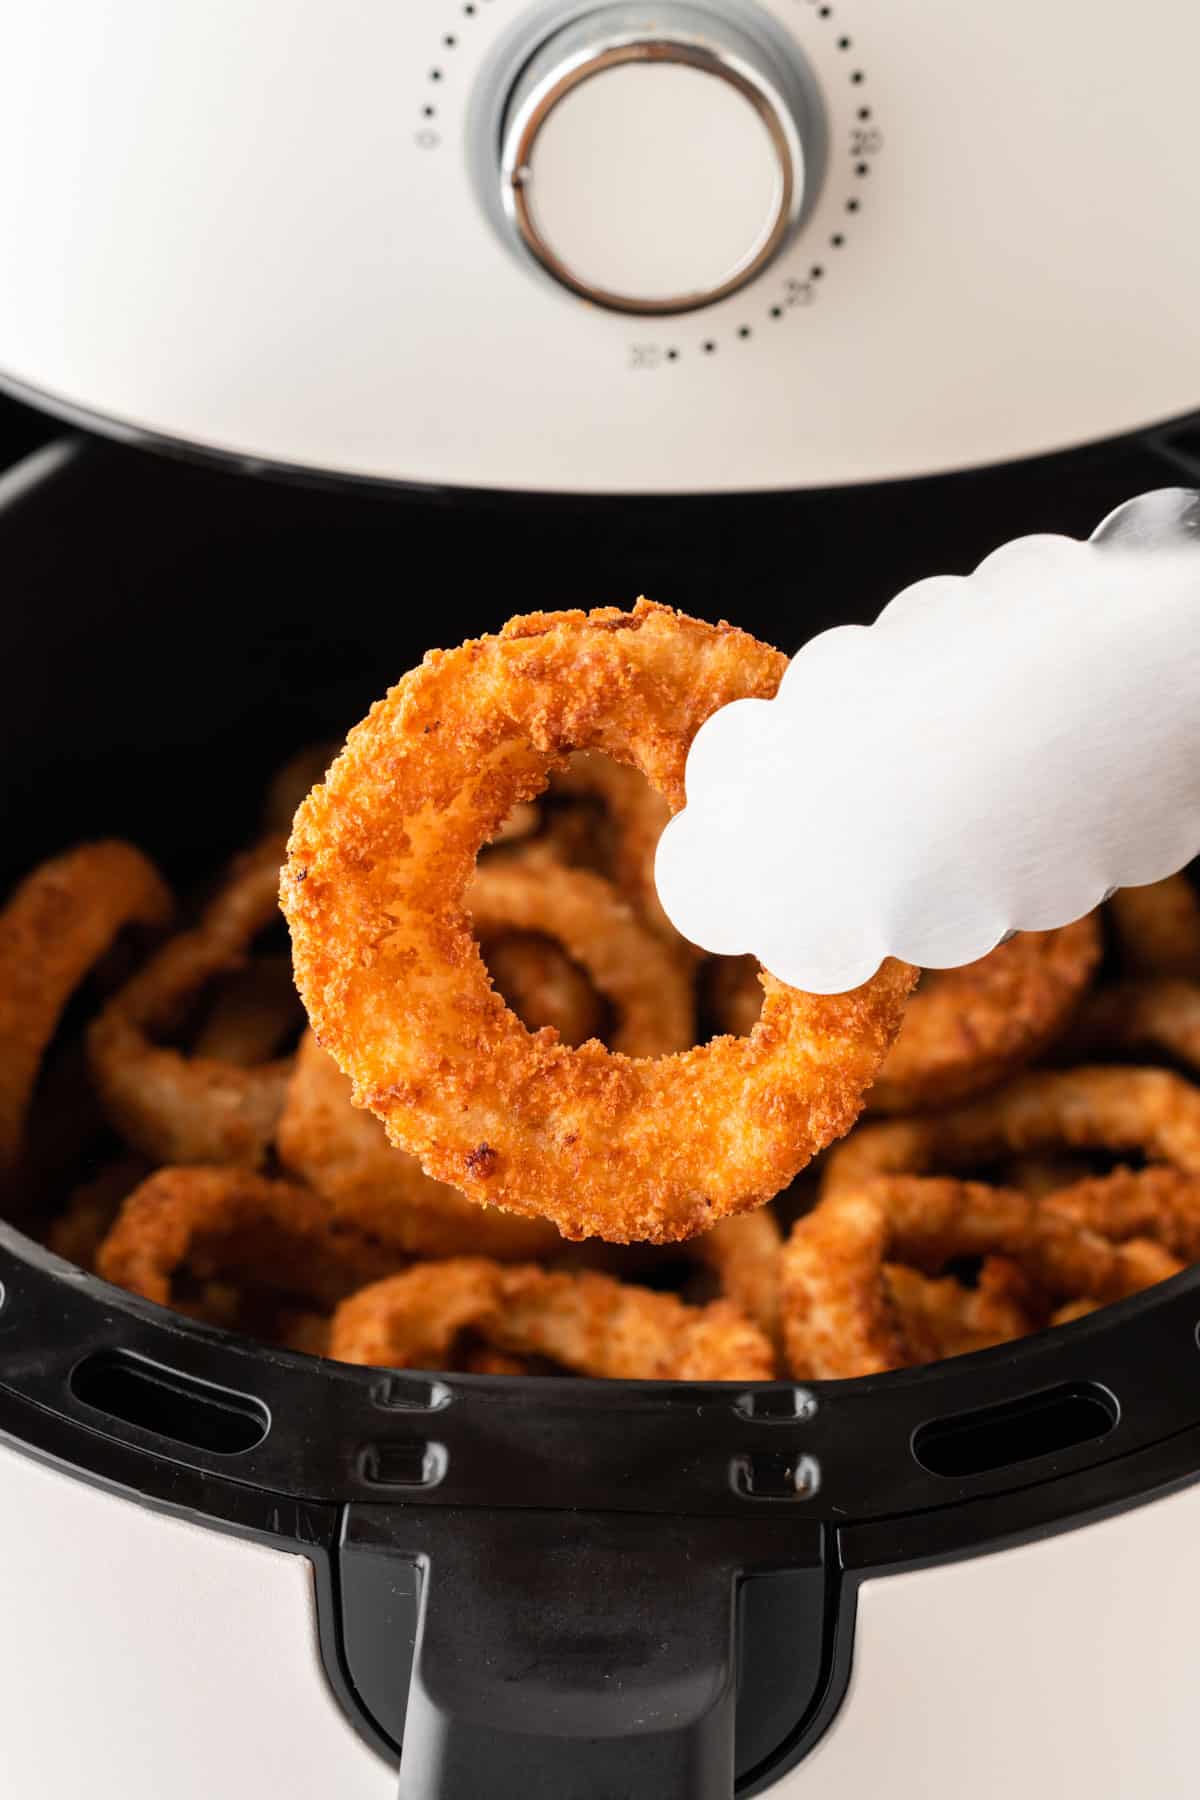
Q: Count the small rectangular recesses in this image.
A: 4